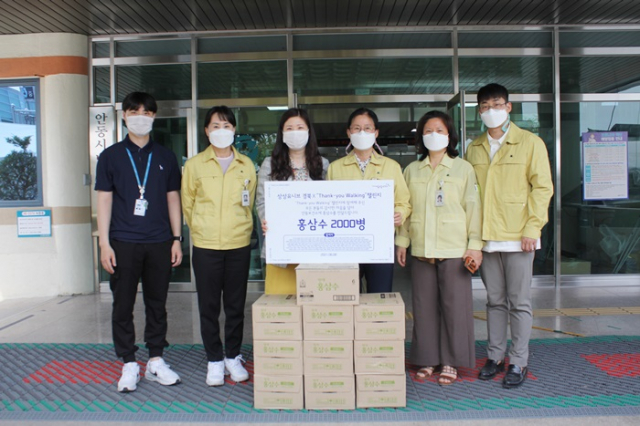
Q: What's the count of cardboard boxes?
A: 10